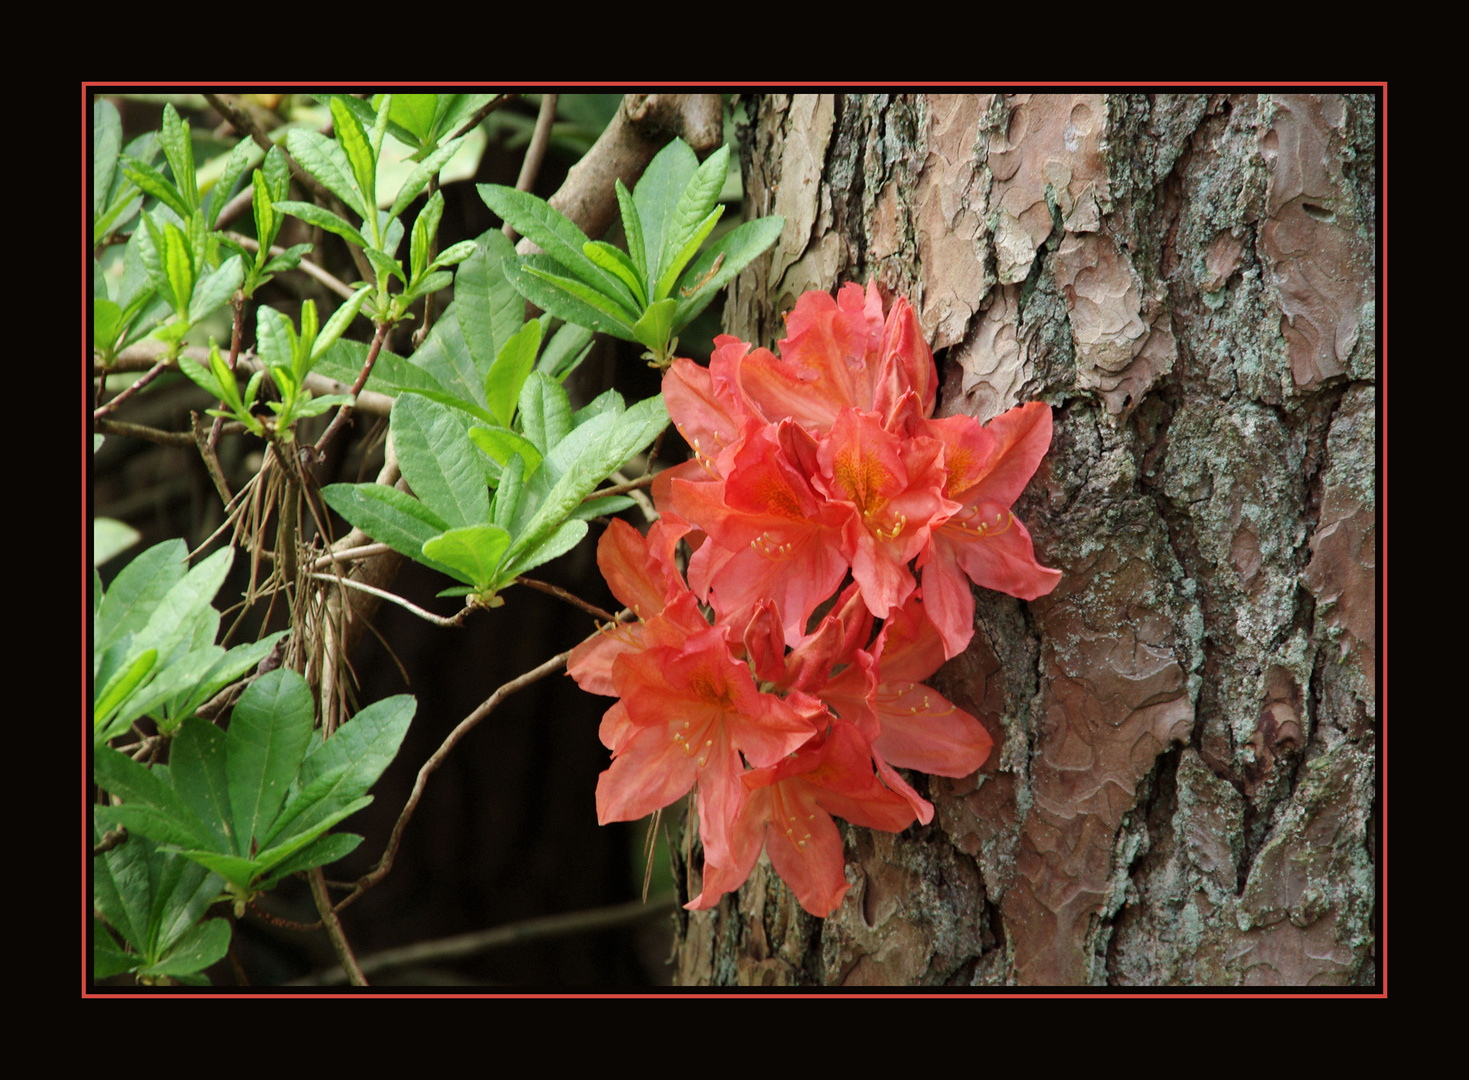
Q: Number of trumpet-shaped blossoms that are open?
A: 9